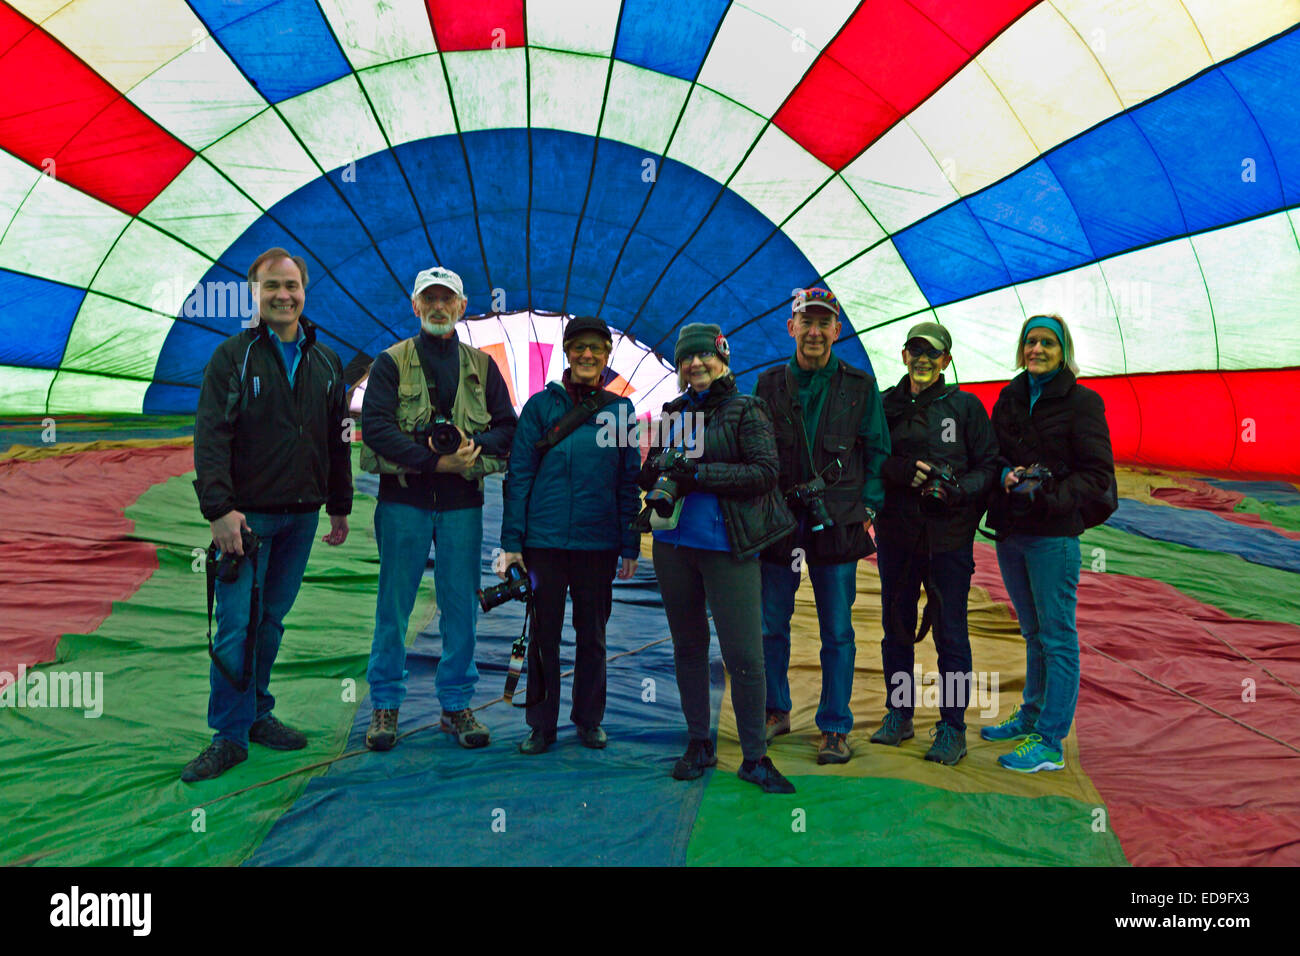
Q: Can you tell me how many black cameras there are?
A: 7